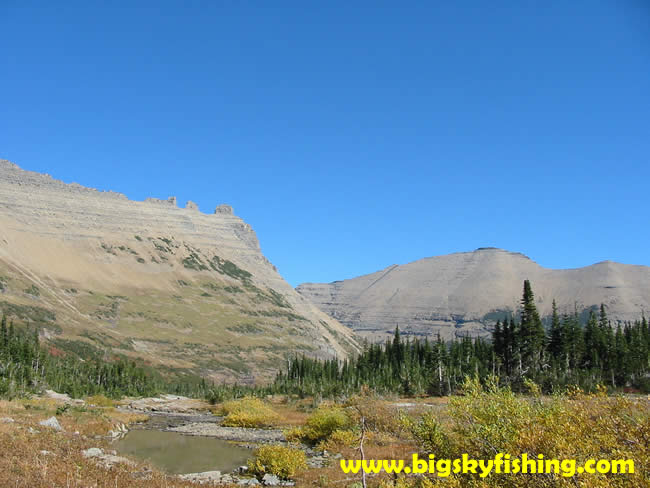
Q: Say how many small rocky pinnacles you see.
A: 3